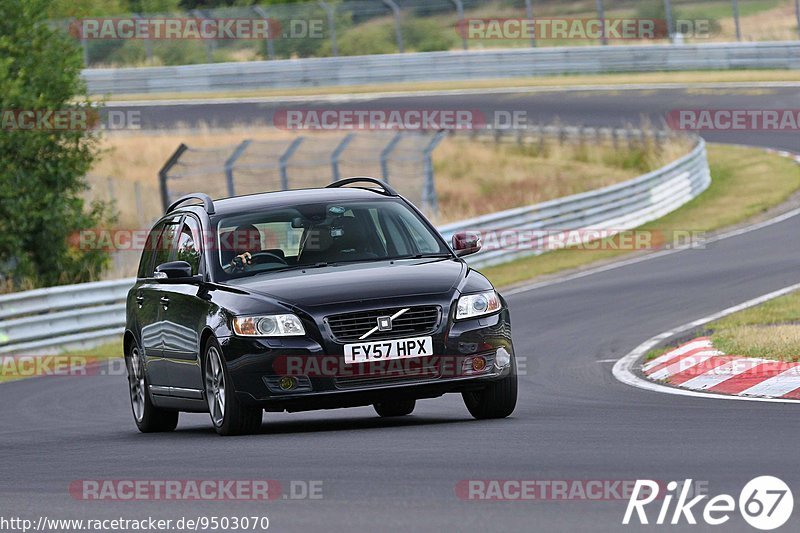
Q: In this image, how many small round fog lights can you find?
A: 2